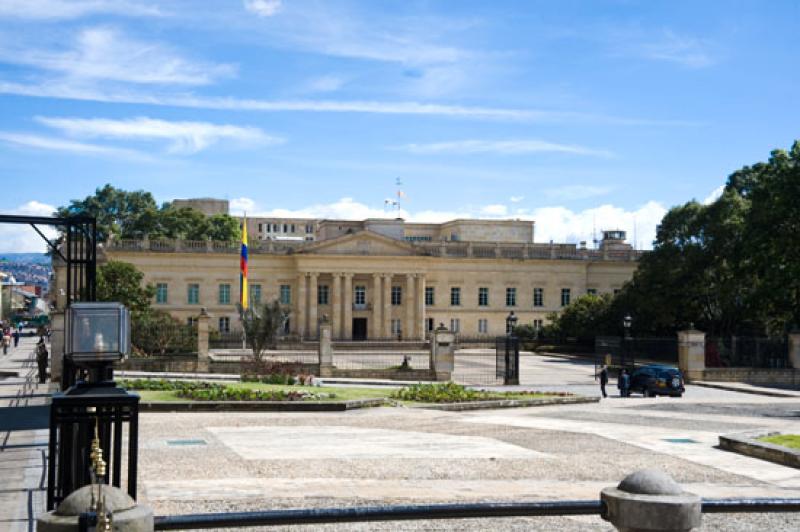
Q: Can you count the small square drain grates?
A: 2